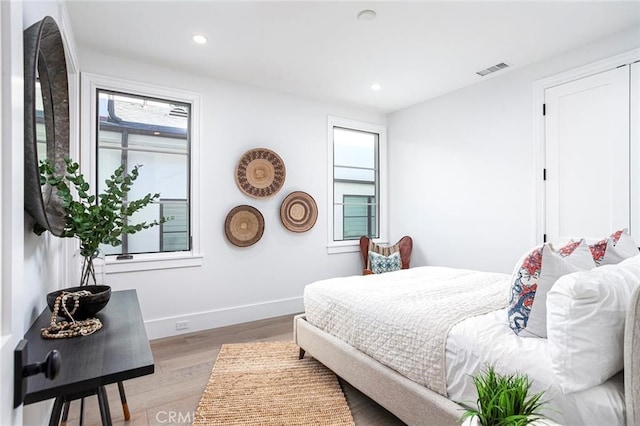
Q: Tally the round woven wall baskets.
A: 3